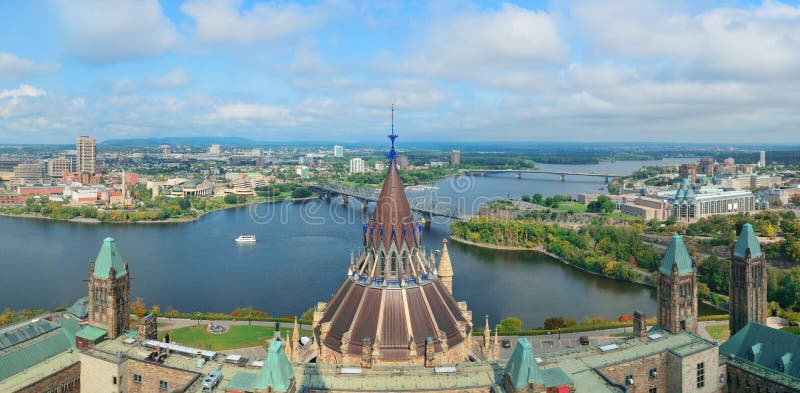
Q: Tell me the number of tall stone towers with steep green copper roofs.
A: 3